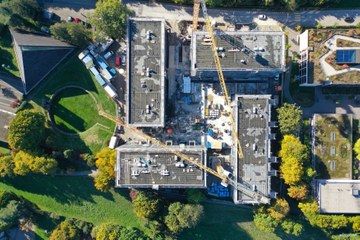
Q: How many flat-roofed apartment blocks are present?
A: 4